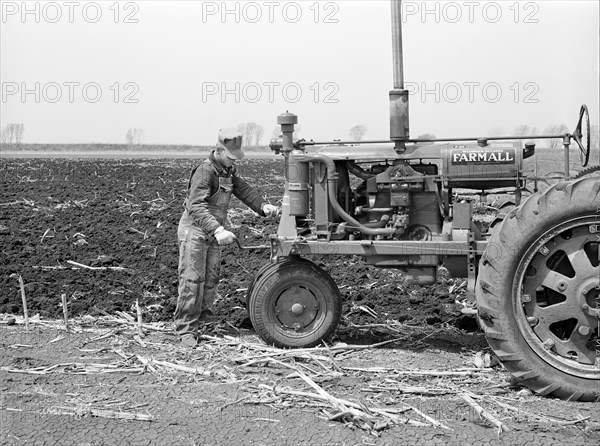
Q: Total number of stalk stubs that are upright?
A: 3